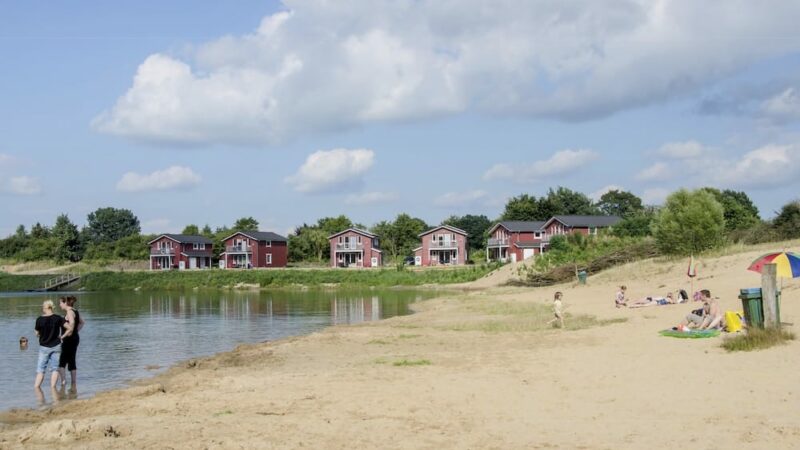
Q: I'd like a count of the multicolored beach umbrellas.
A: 1